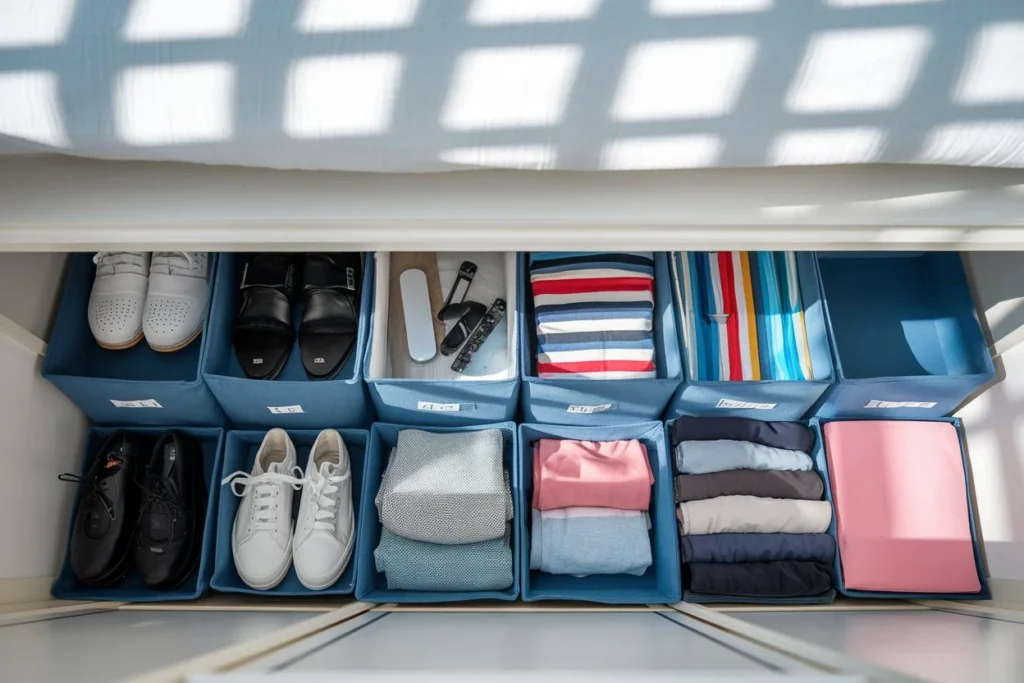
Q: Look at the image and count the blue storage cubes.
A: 12